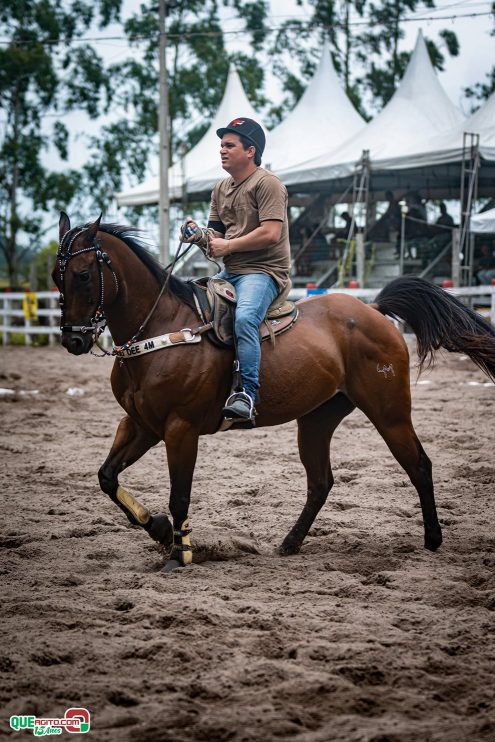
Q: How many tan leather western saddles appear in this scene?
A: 1